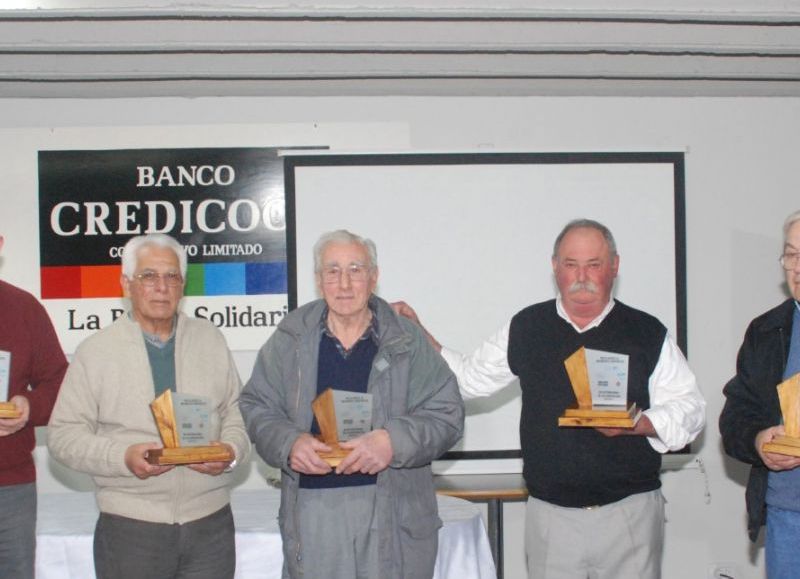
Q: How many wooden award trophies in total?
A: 5